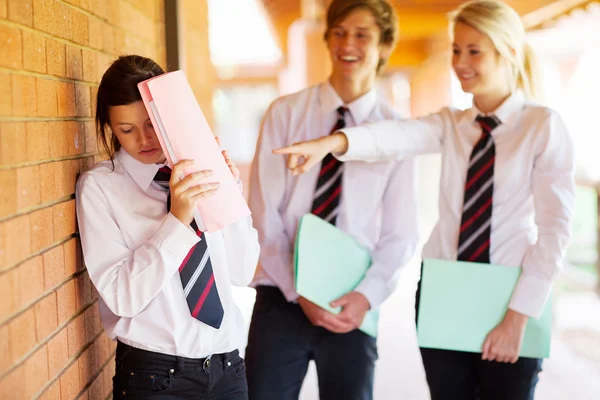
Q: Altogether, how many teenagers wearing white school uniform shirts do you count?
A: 3